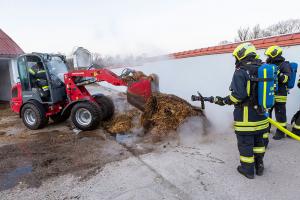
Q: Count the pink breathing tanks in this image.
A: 0